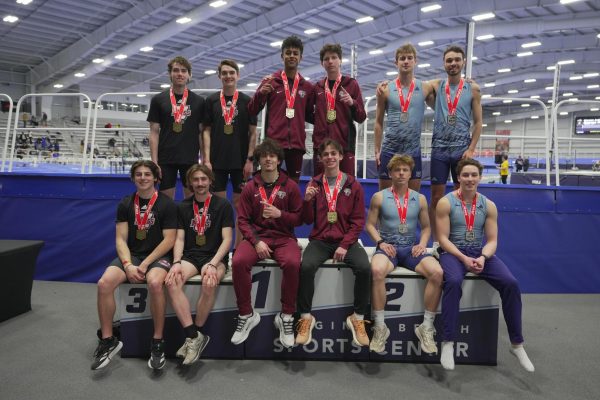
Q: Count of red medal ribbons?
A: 12